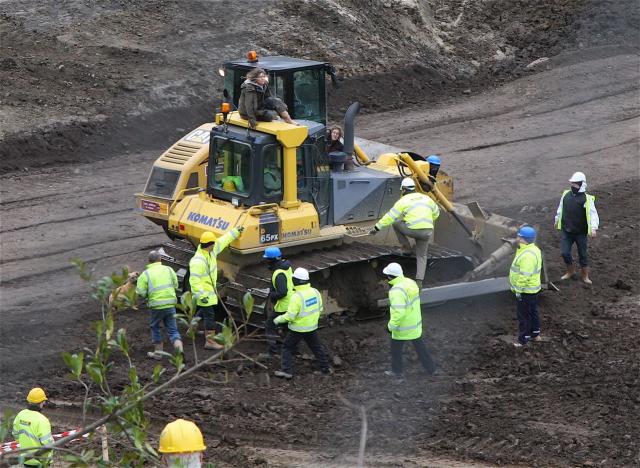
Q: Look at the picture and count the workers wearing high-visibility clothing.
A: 9